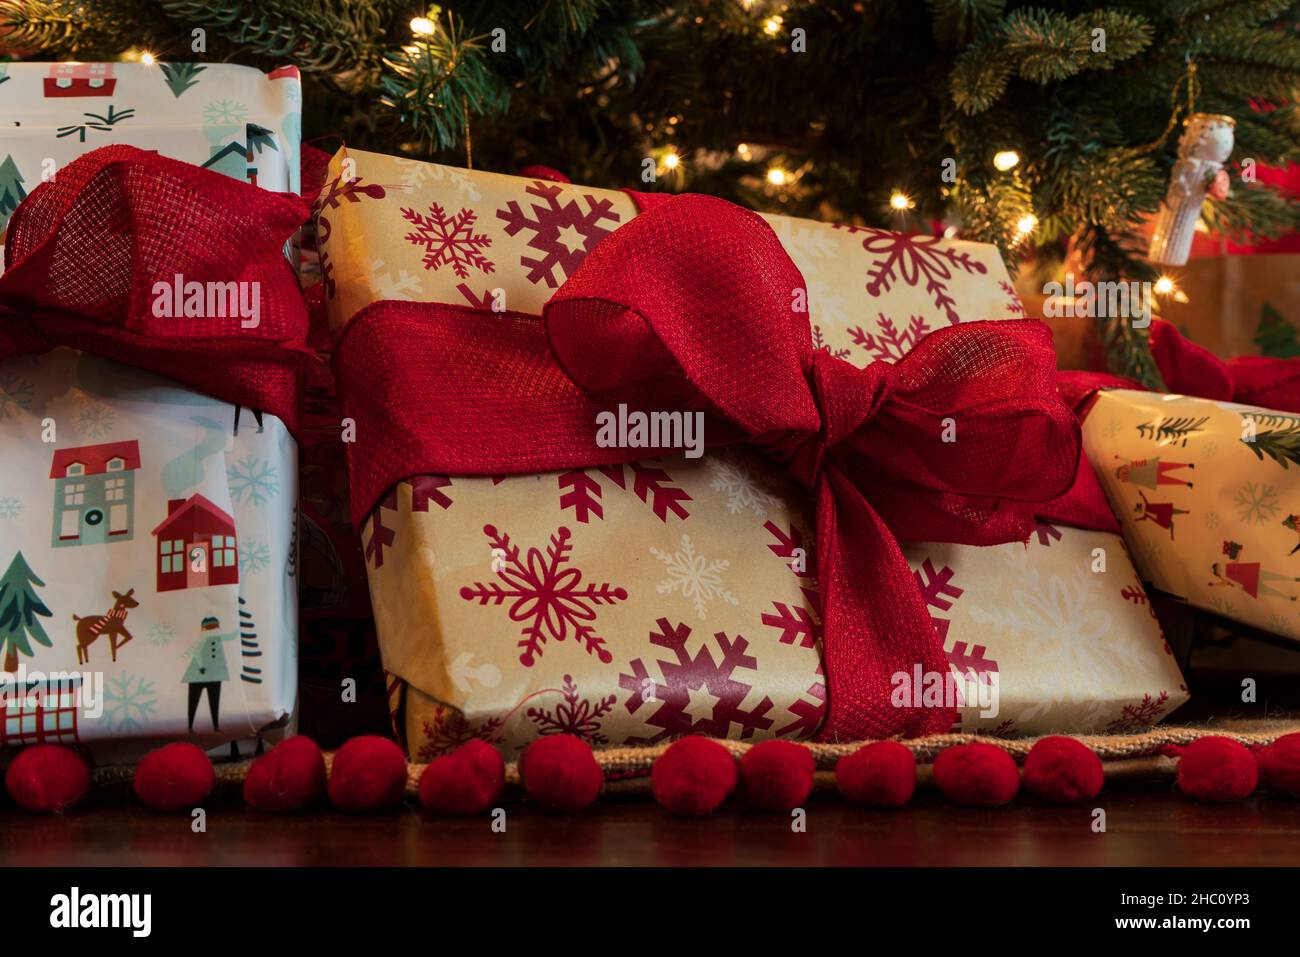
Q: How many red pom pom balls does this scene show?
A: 13